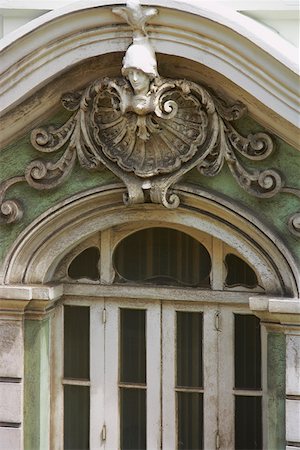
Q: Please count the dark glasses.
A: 11